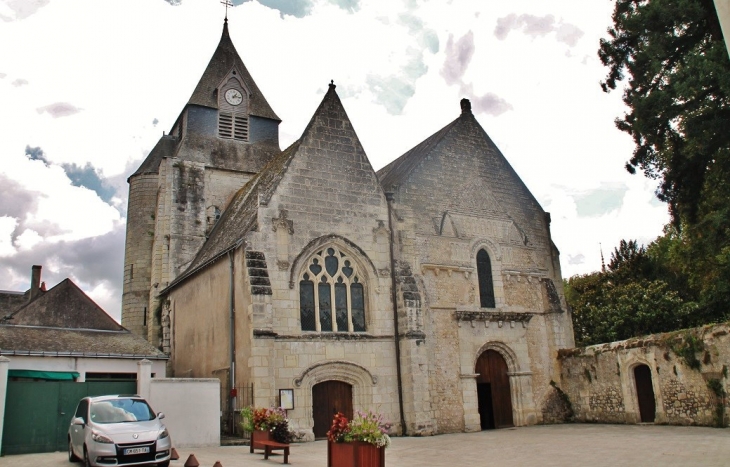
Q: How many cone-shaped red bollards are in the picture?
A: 3